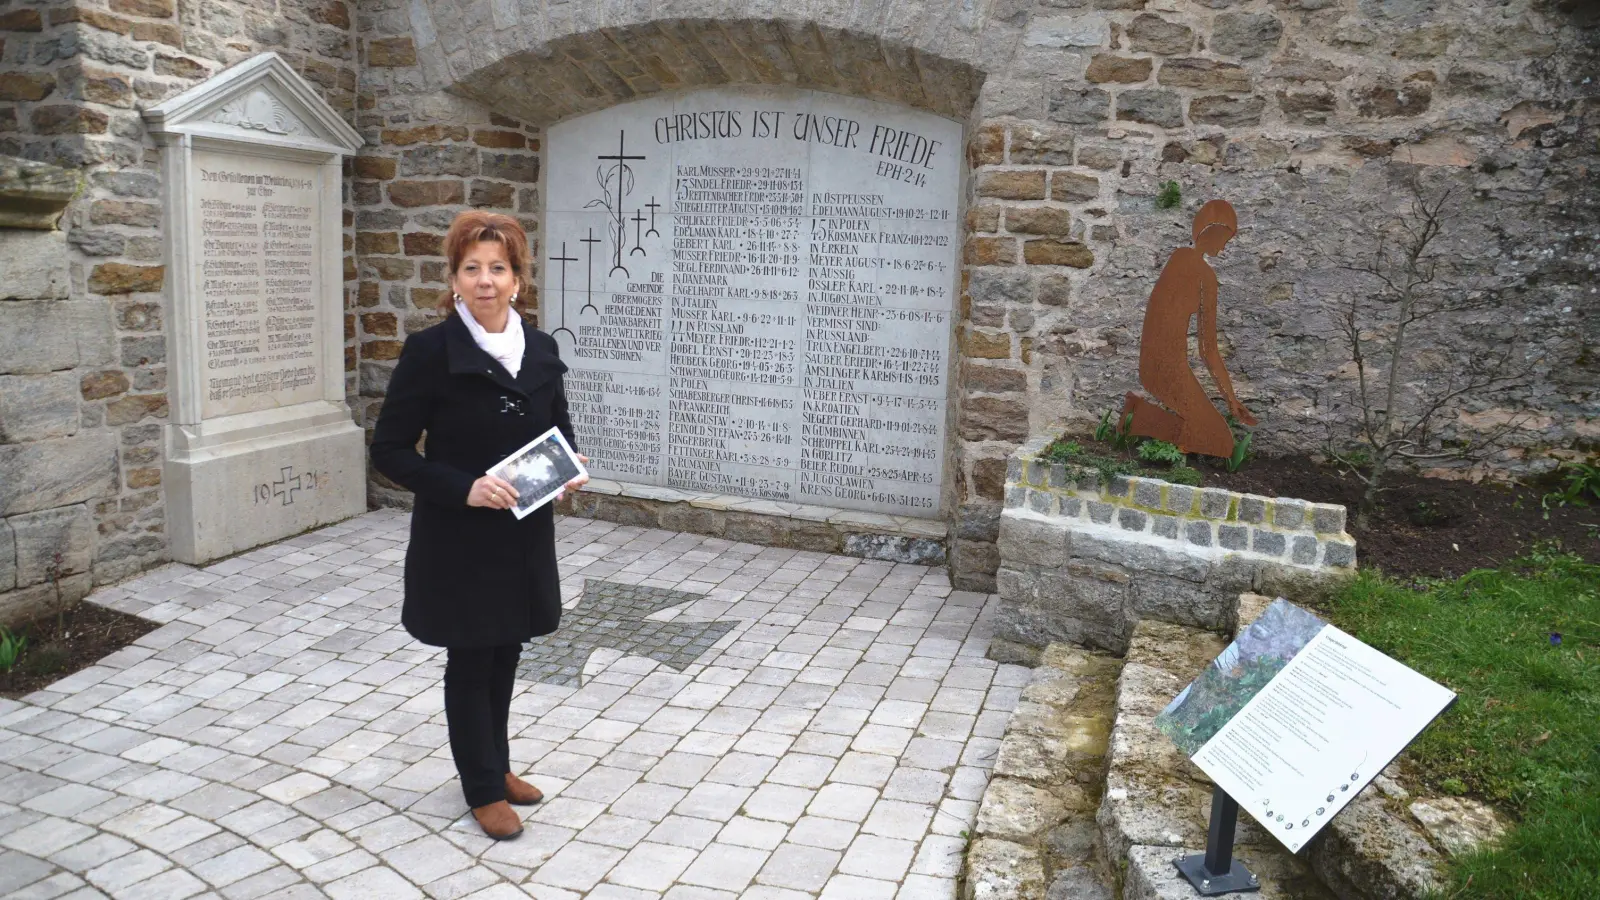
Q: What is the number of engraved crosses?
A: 6